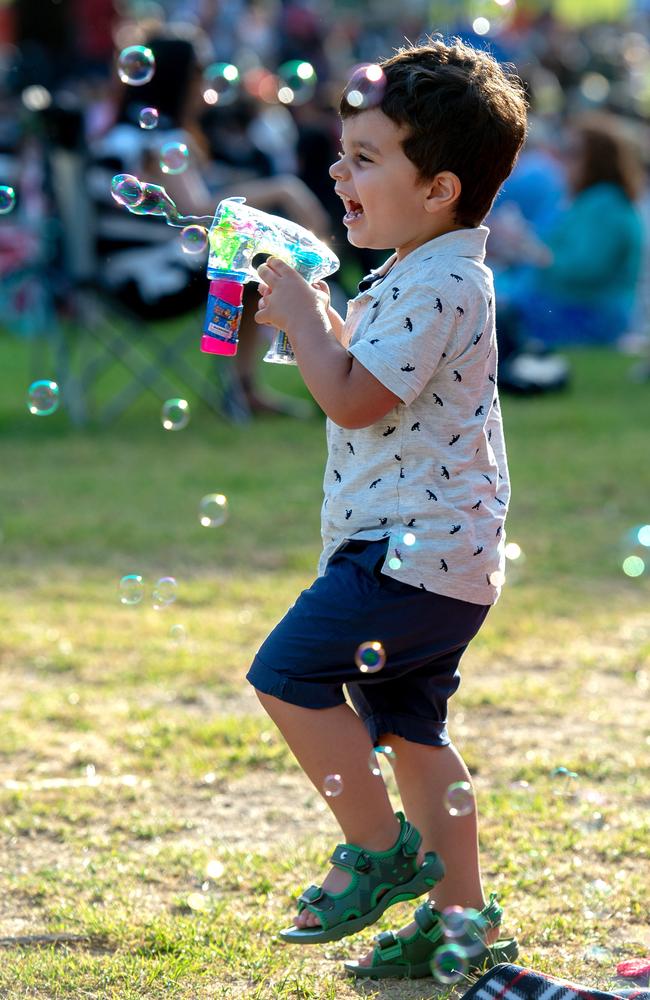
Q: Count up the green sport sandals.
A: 2